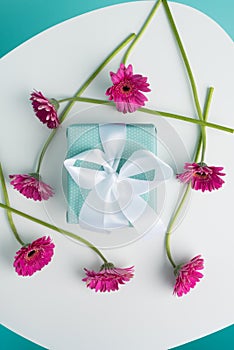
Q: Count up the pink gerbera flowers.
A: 7